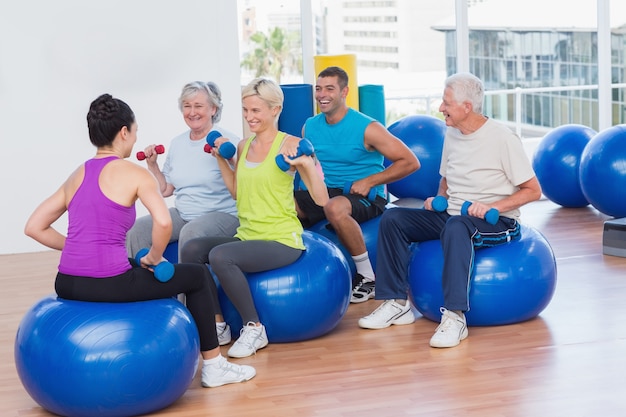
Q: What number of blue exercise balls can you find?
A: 8